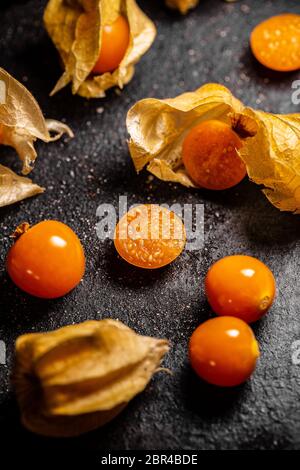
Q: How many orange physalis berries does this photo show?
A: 7